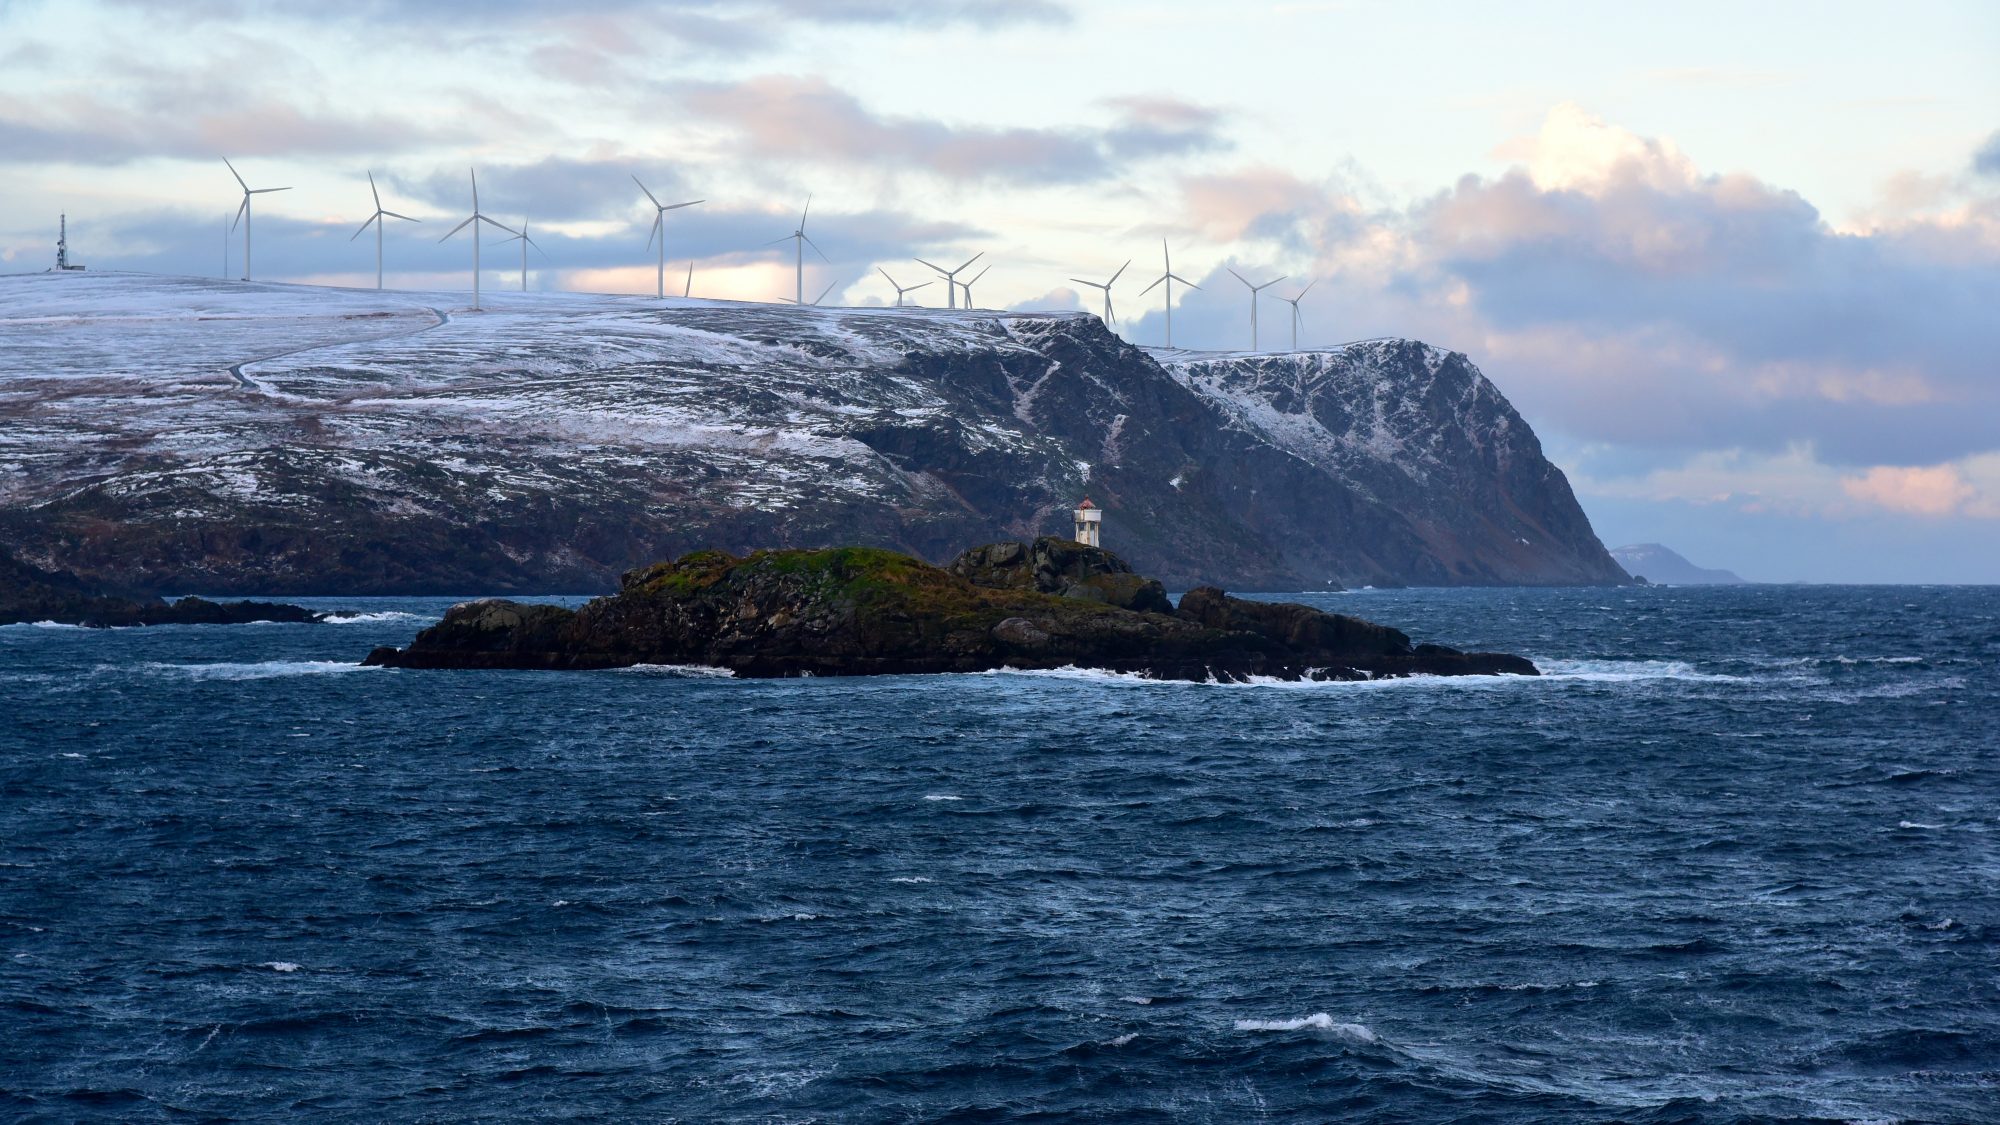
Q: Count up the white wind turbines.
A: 15